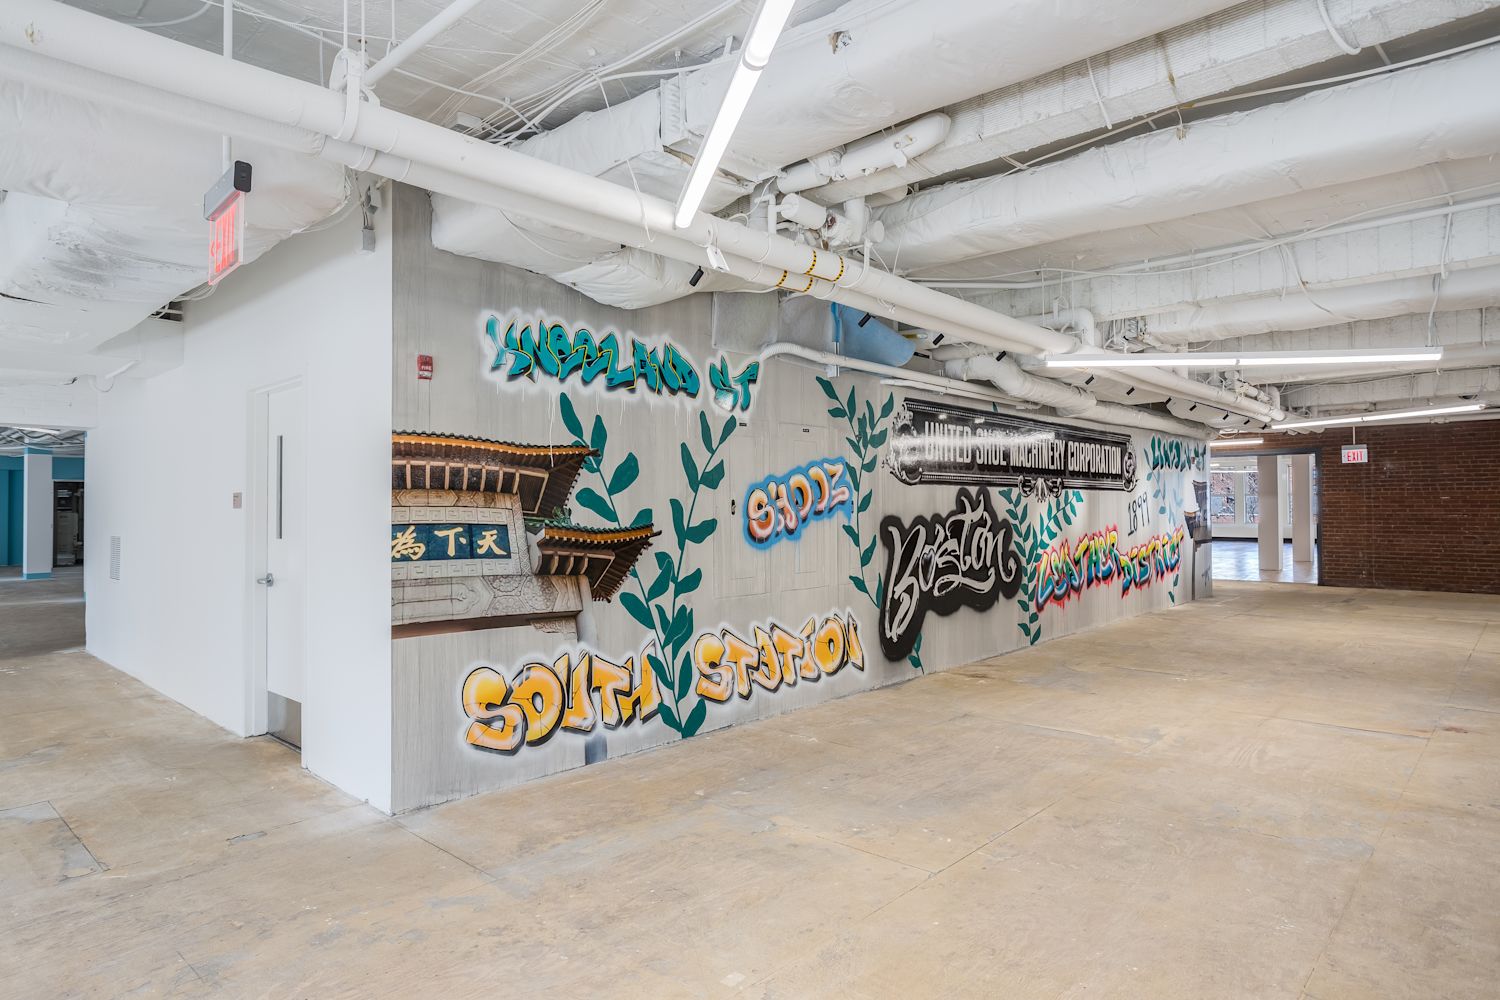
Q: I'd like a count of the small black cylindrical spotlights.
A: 11